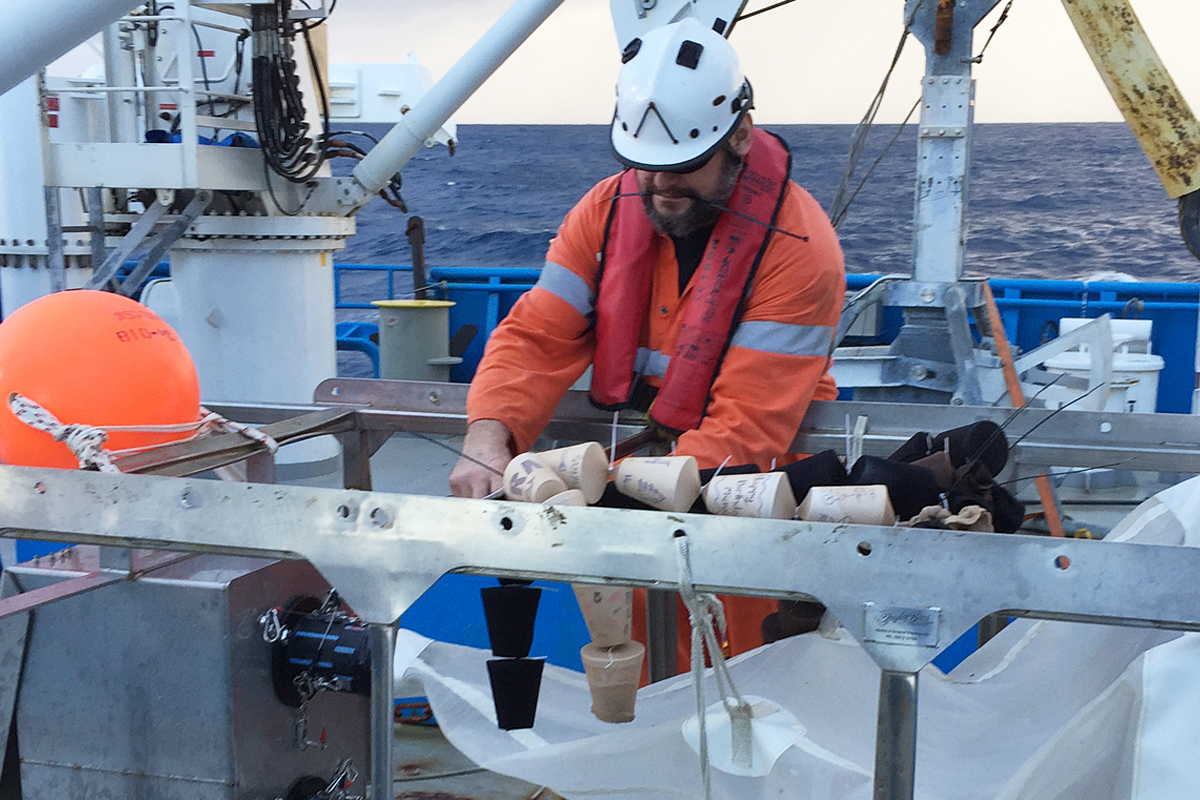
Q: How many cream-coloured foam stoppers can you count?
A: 8